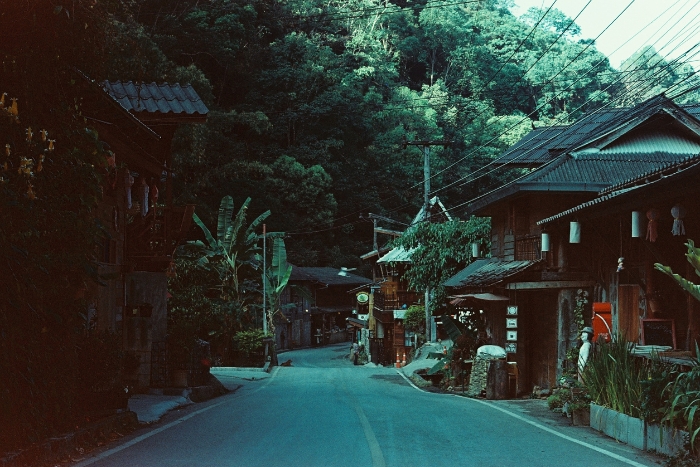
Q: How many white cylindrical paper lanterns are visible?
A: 4